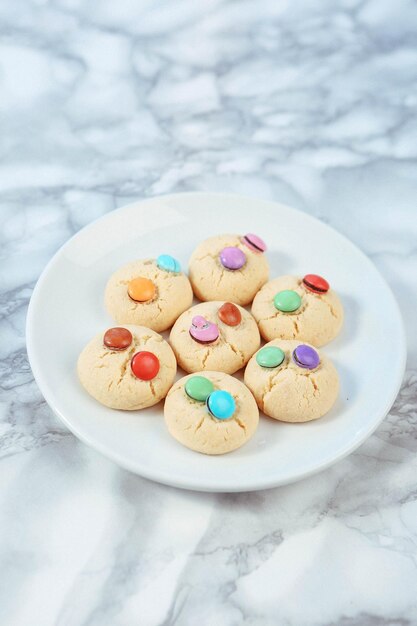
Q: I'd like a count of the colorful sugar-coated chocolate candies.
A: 14